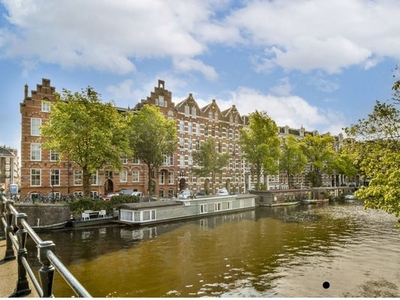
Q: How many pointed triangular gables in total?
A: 3